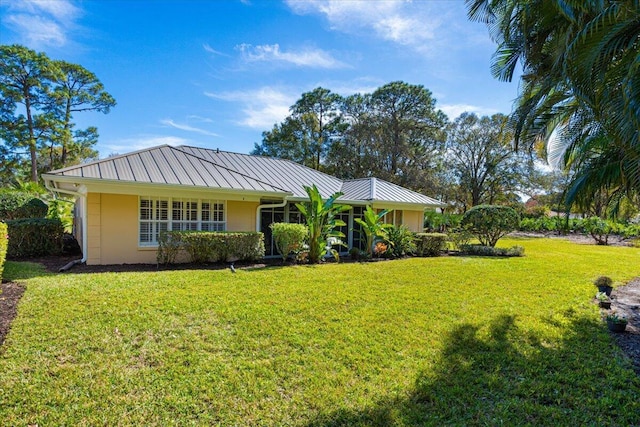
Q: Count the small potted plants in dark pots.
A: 3